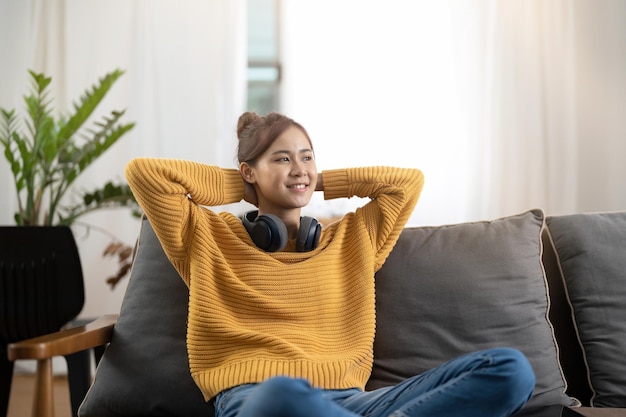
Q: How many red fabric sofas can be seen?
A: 0